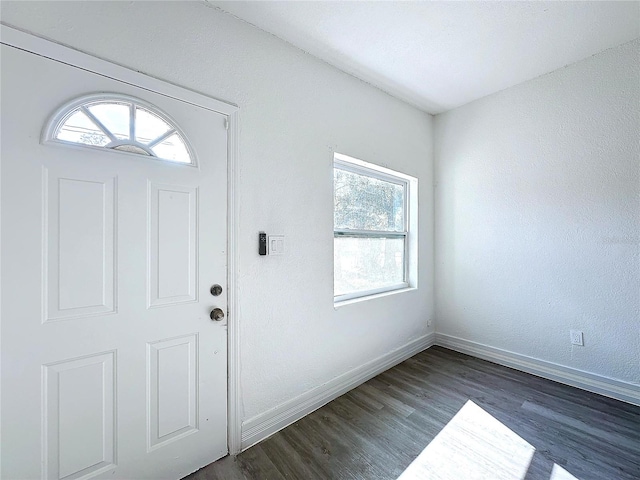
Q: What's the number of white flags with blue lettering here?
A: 0